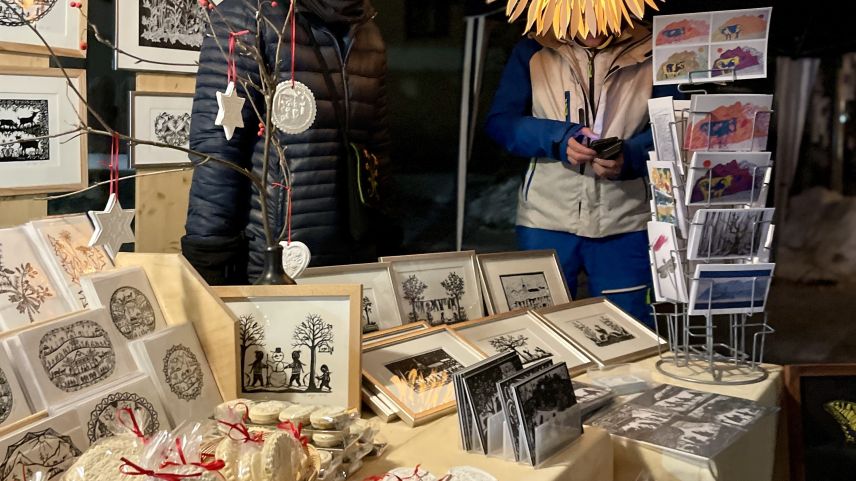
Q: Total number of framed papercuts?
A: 11